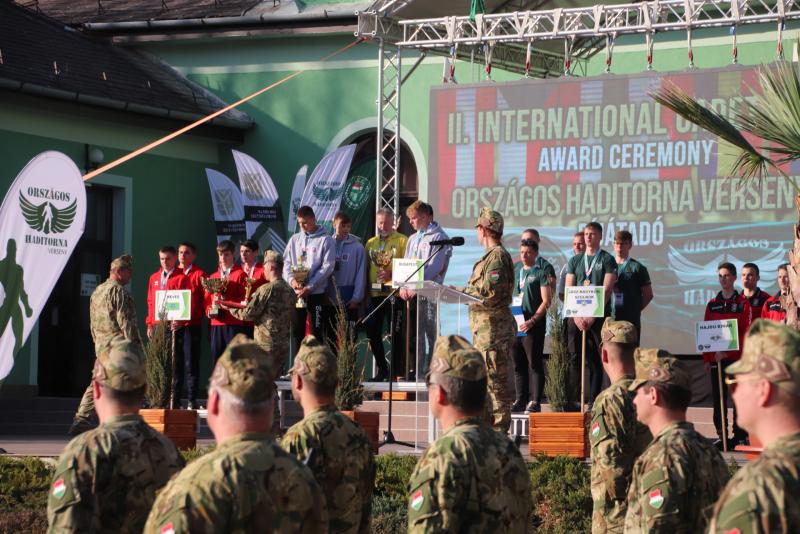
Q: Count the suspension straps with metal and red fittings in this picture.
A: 9